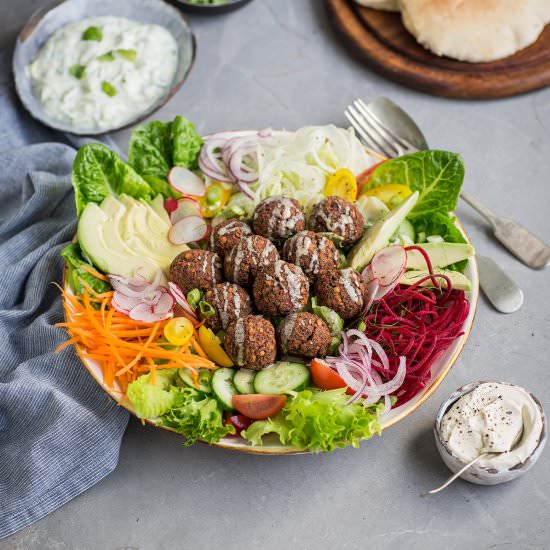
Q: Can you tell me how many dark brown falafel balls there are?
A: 11